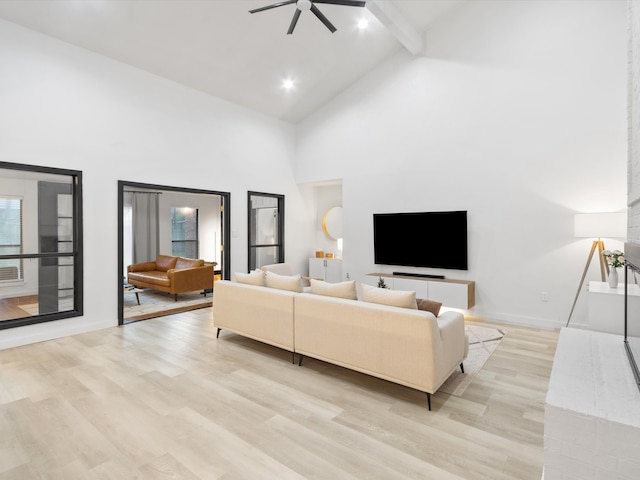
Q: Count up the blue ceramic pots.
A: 0